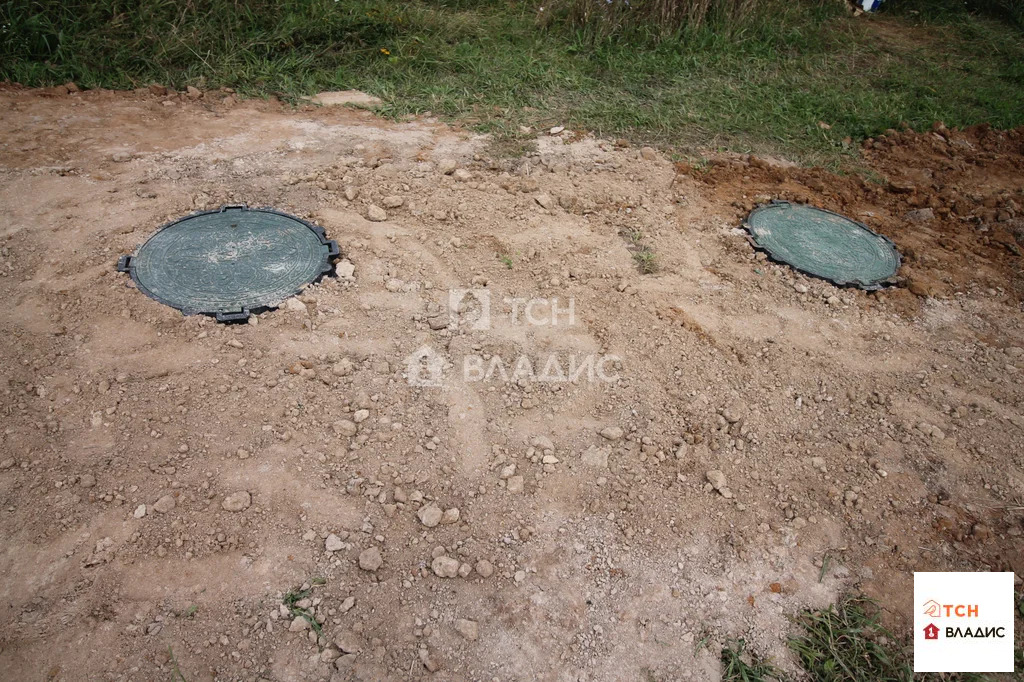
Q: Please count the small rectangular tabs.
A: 8